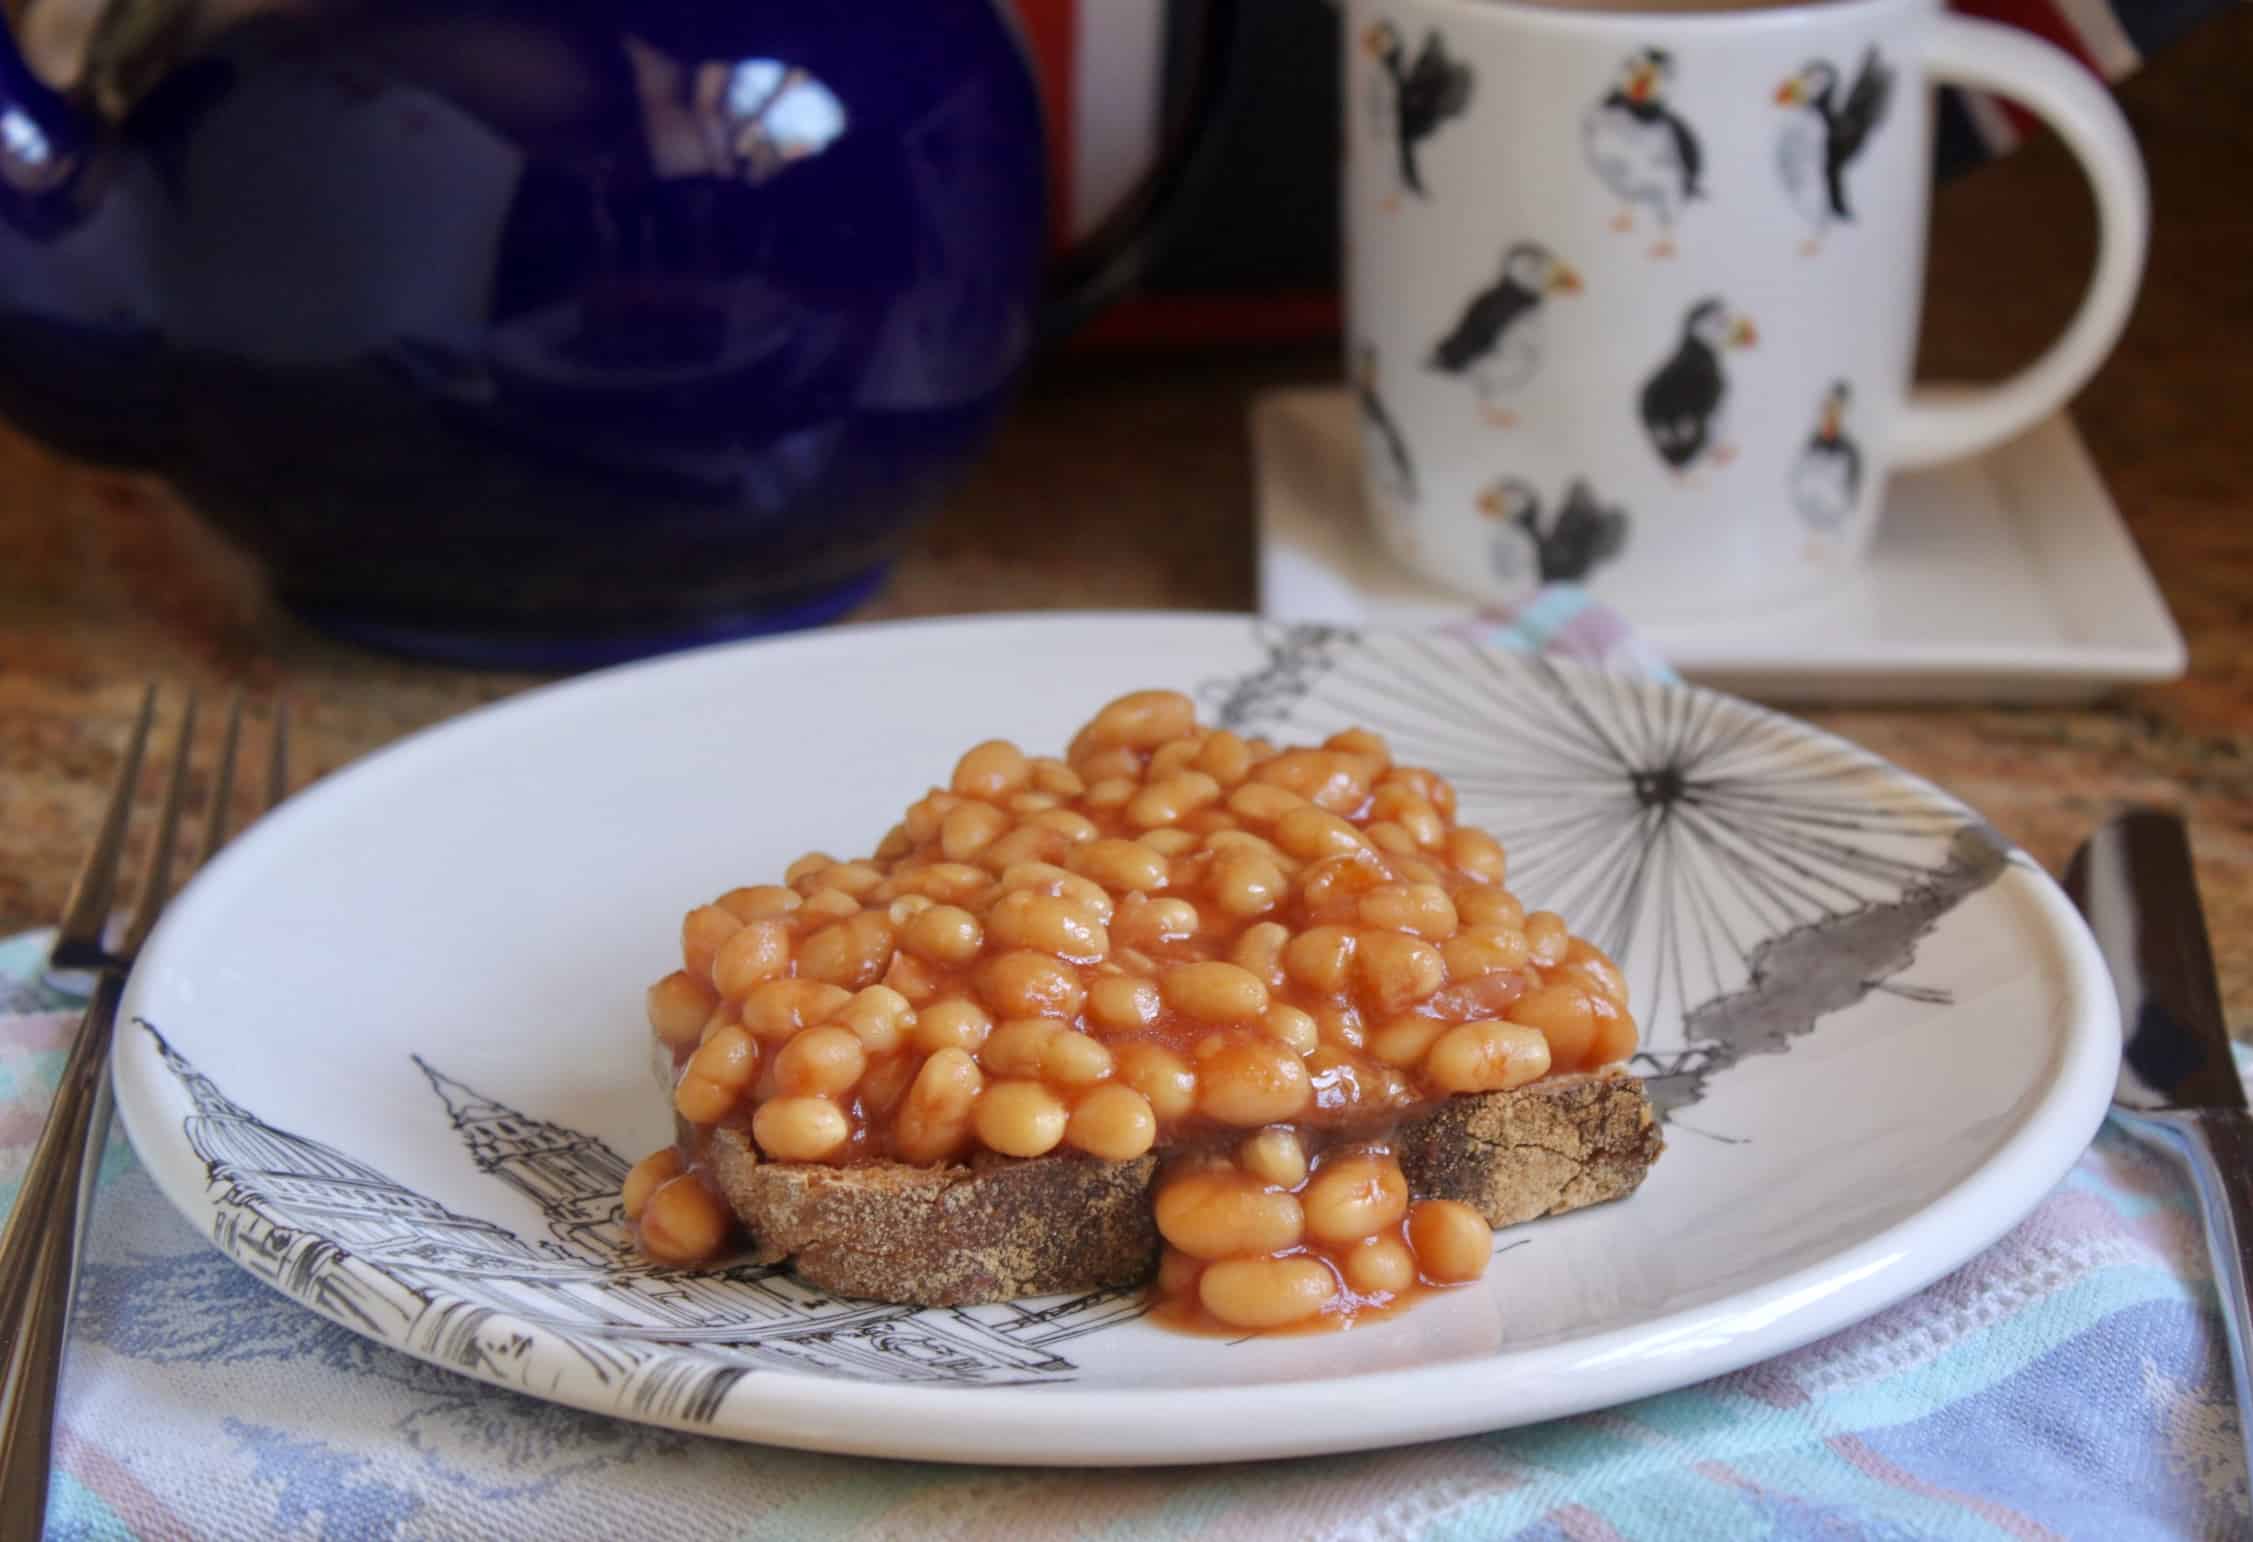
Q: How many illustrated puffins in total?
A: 8